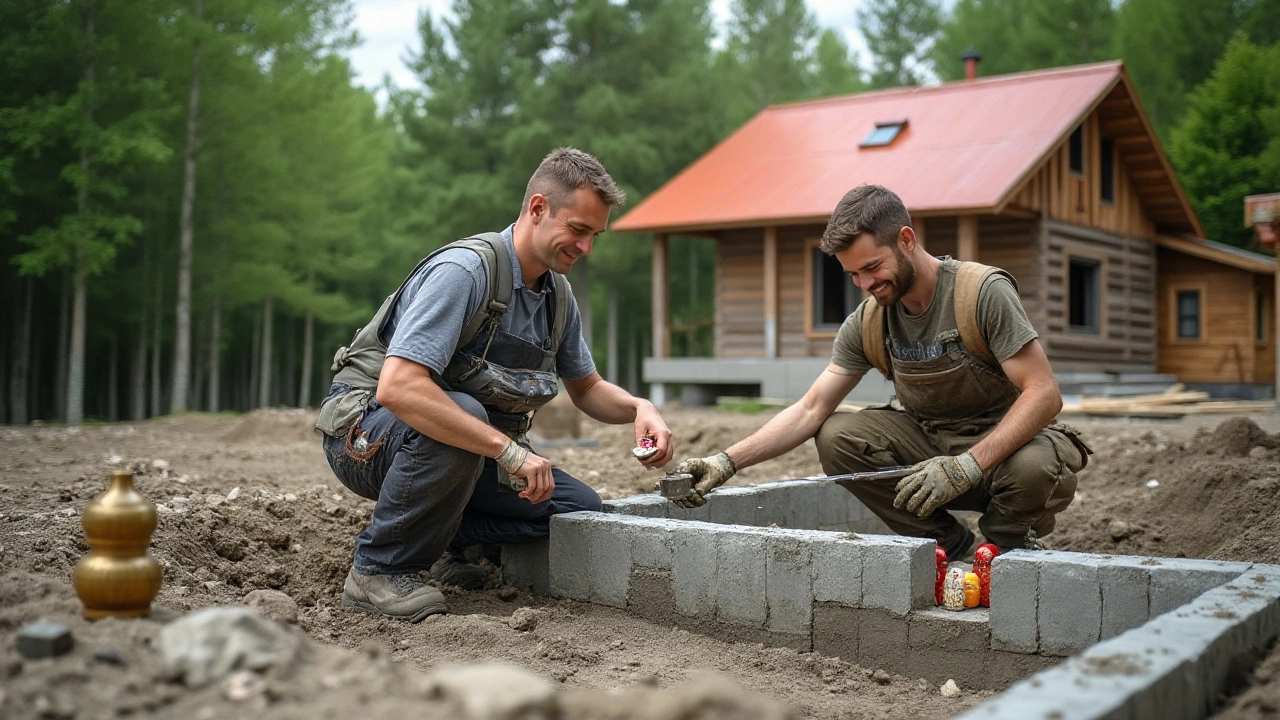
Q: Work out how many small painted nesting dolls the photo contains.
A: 4